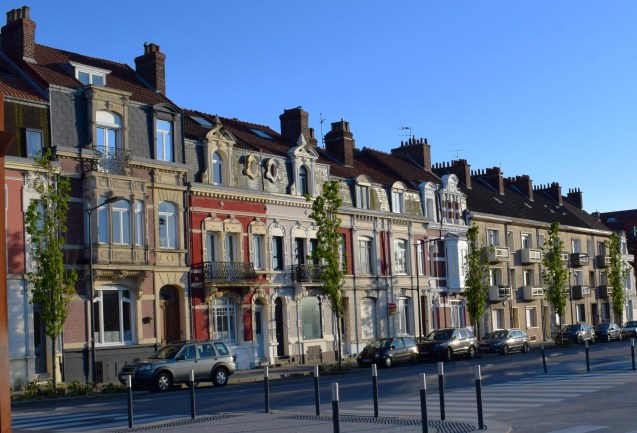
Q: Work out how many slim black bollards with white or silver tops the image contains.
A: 12